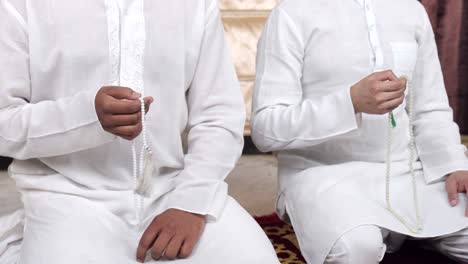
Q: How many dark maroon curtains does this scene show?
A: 1